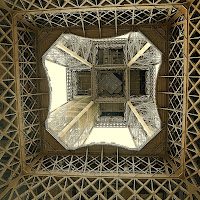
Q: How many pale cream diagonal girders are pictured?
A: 4